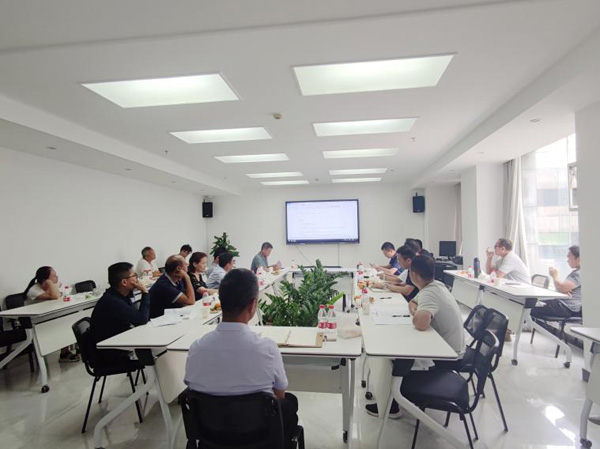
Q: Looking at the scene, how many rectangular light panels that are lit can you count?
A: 10